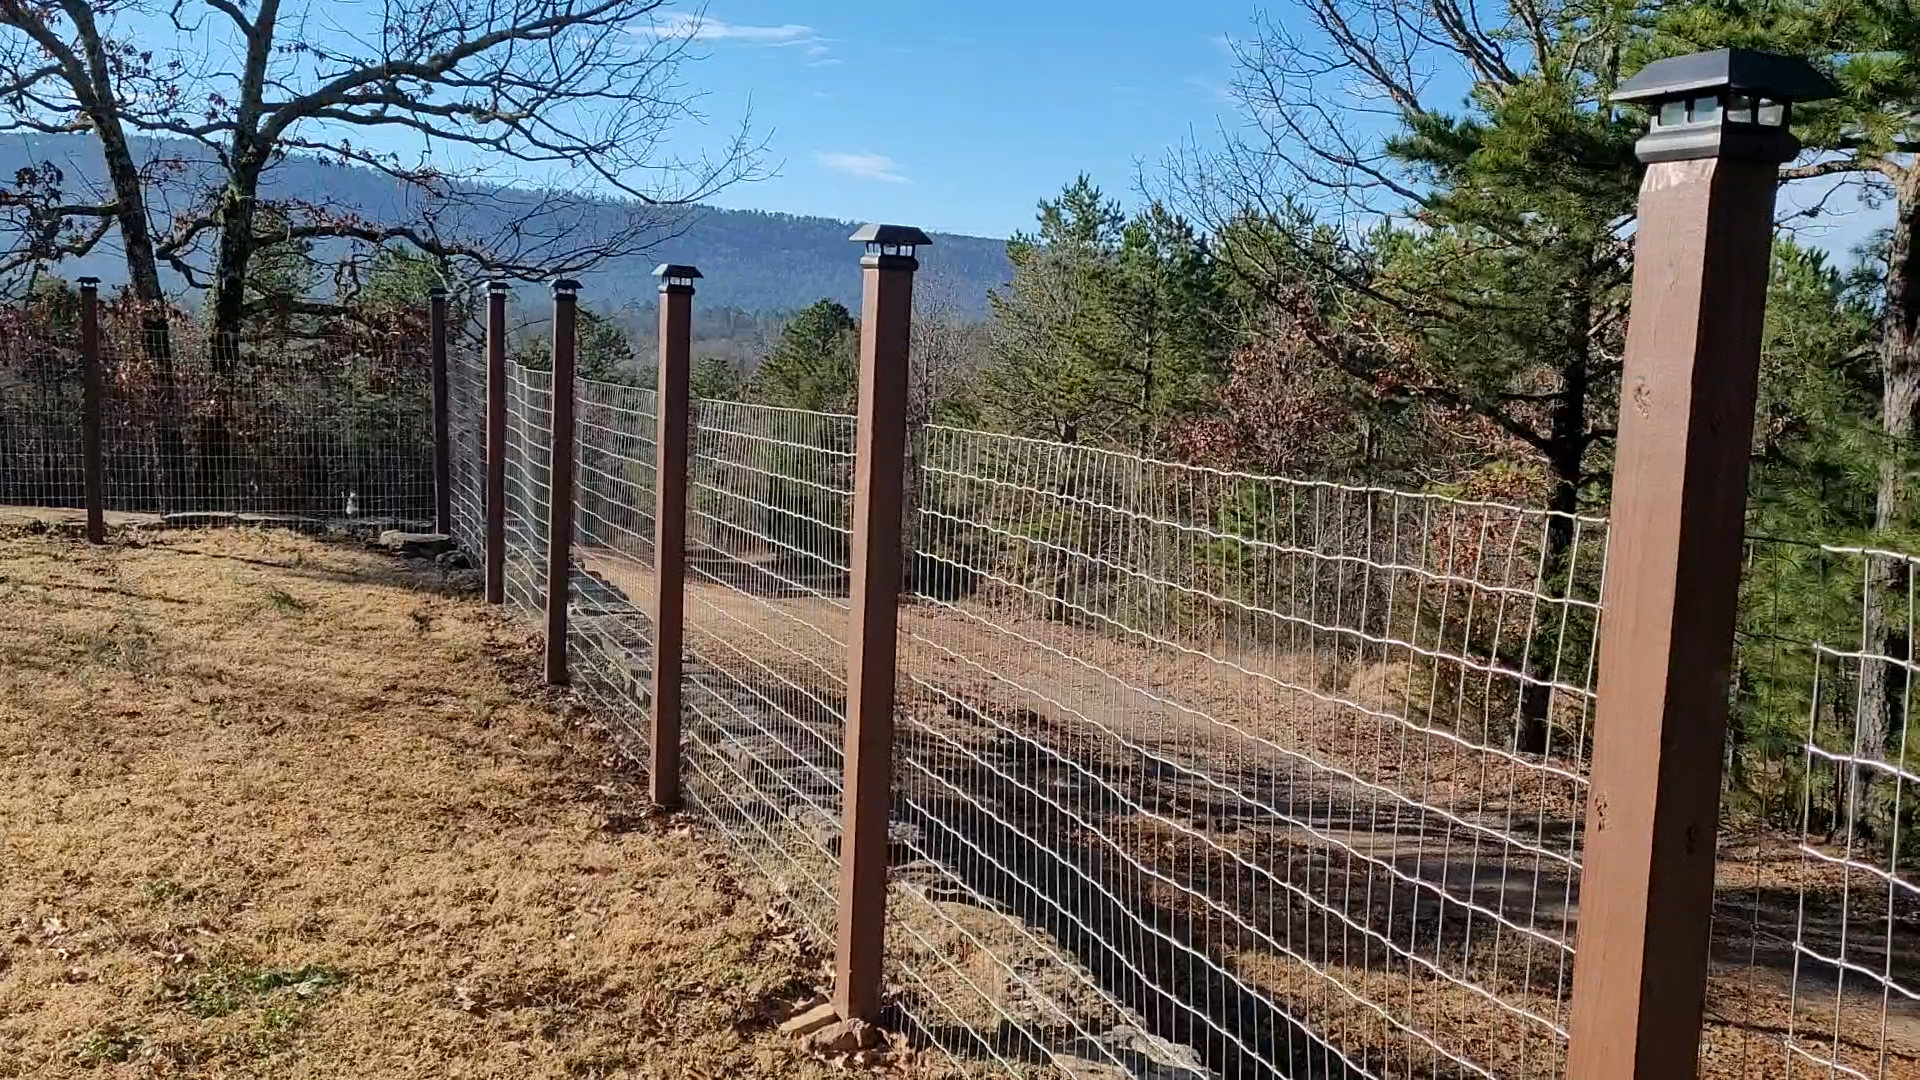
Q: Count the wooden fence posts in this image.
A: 7